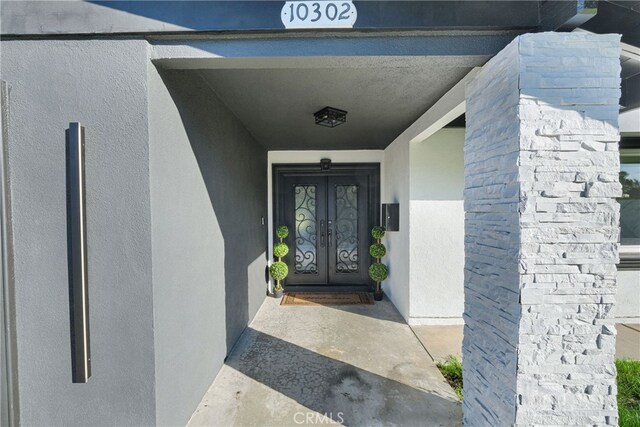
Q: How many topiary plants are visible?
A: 2